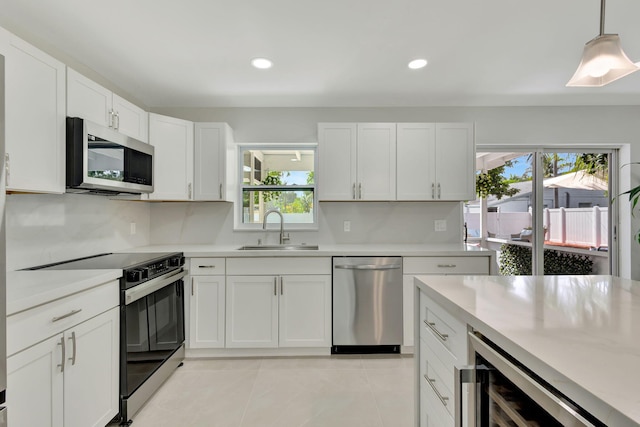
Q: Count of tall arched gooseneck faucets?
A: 1